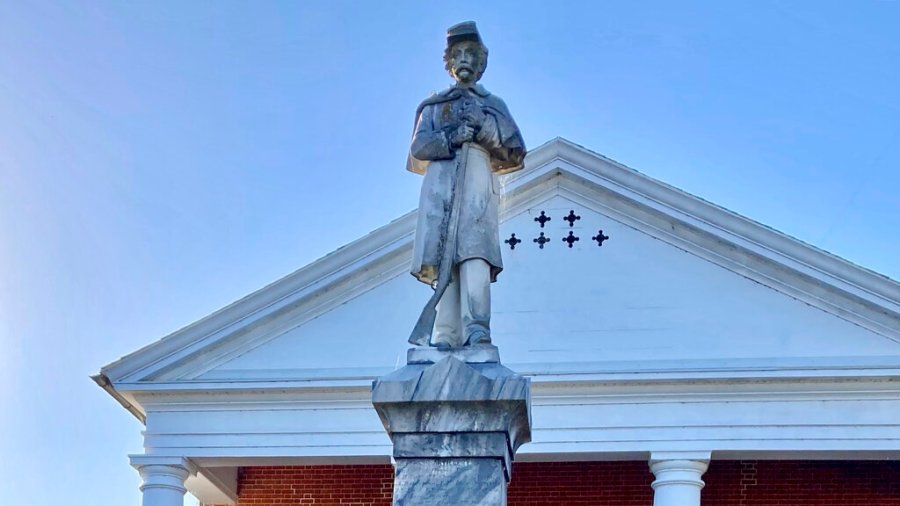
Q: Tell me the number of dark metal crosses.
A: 6